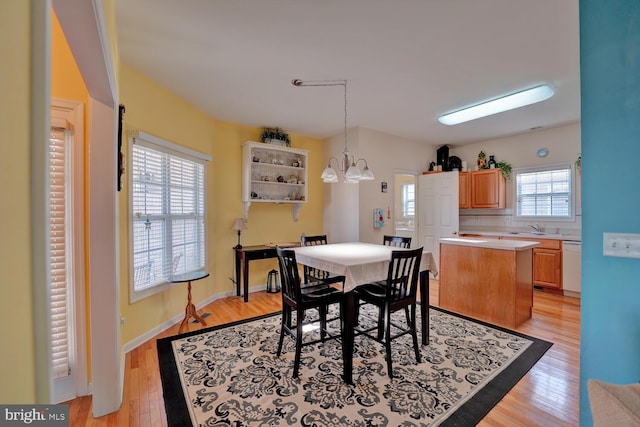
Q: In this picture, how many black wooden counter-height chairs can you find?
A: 4